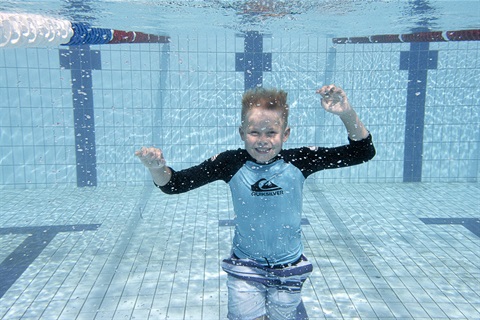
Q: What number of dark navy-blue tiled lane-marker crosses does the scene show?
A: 3